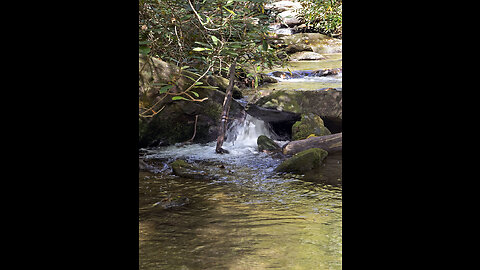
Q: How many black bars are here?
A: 2